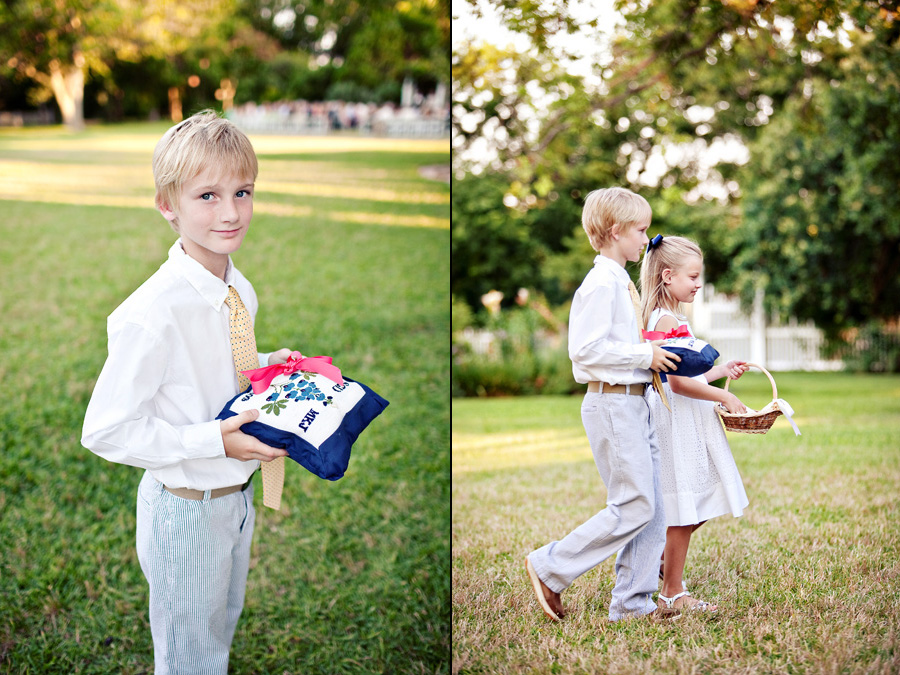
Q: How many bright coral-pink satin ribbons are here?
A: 2